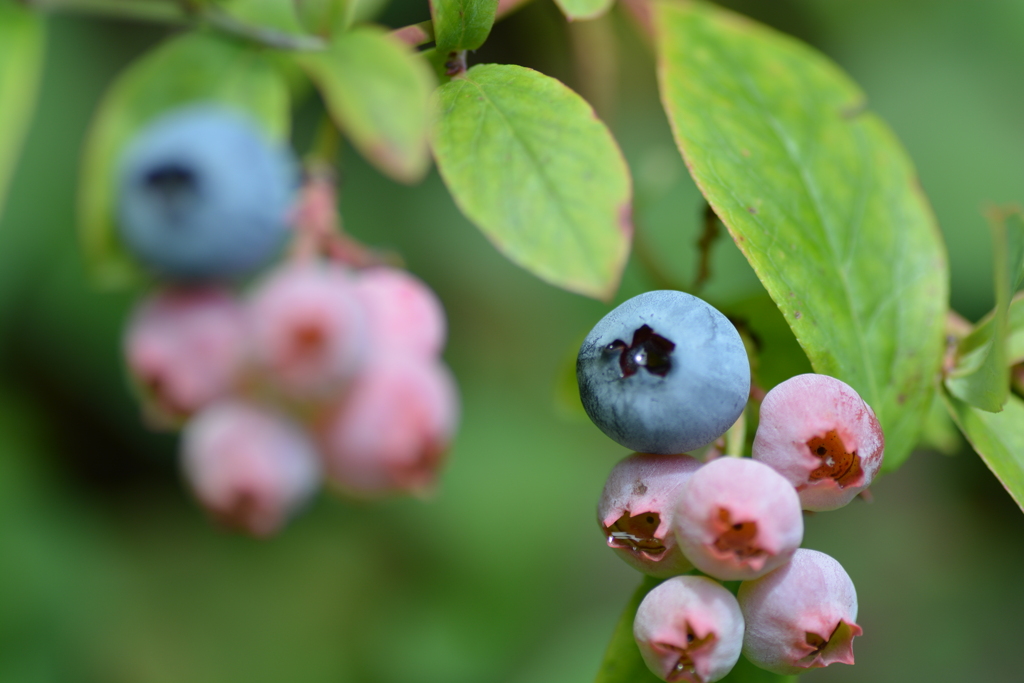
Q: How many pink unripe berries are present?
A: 10